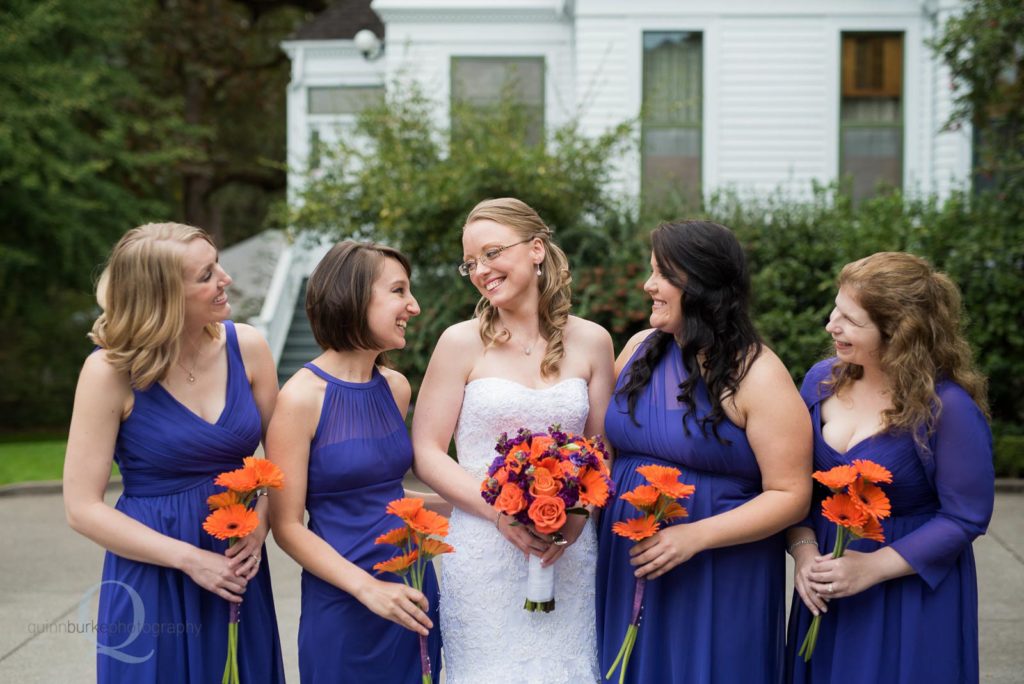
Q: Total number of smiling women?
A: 5